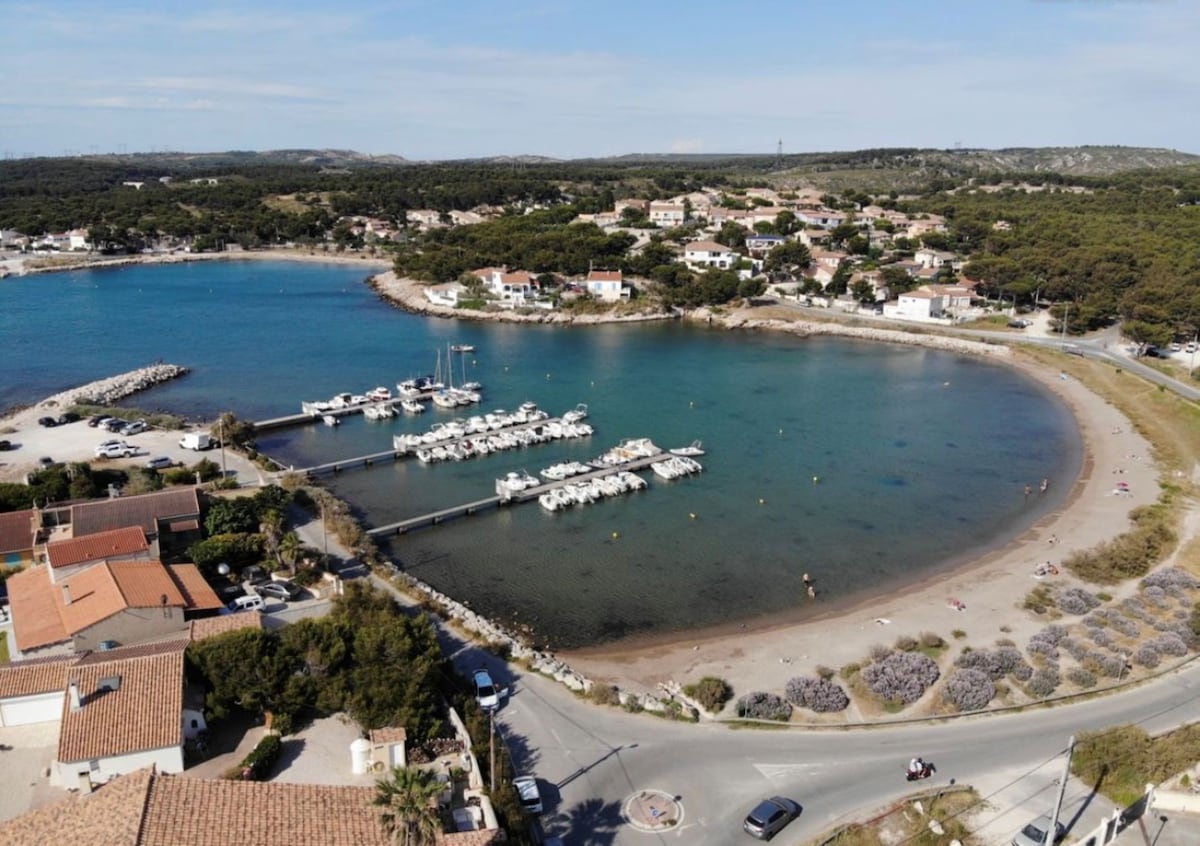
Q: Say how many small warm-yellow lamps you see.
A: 0